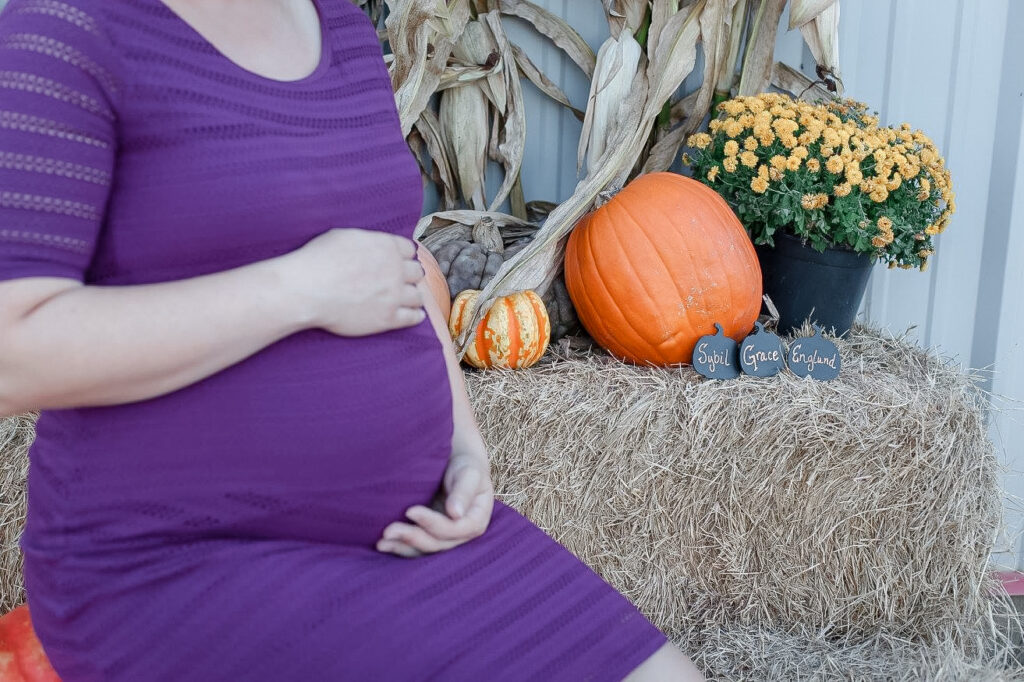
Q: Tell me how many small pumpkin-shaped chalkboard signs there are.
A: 3